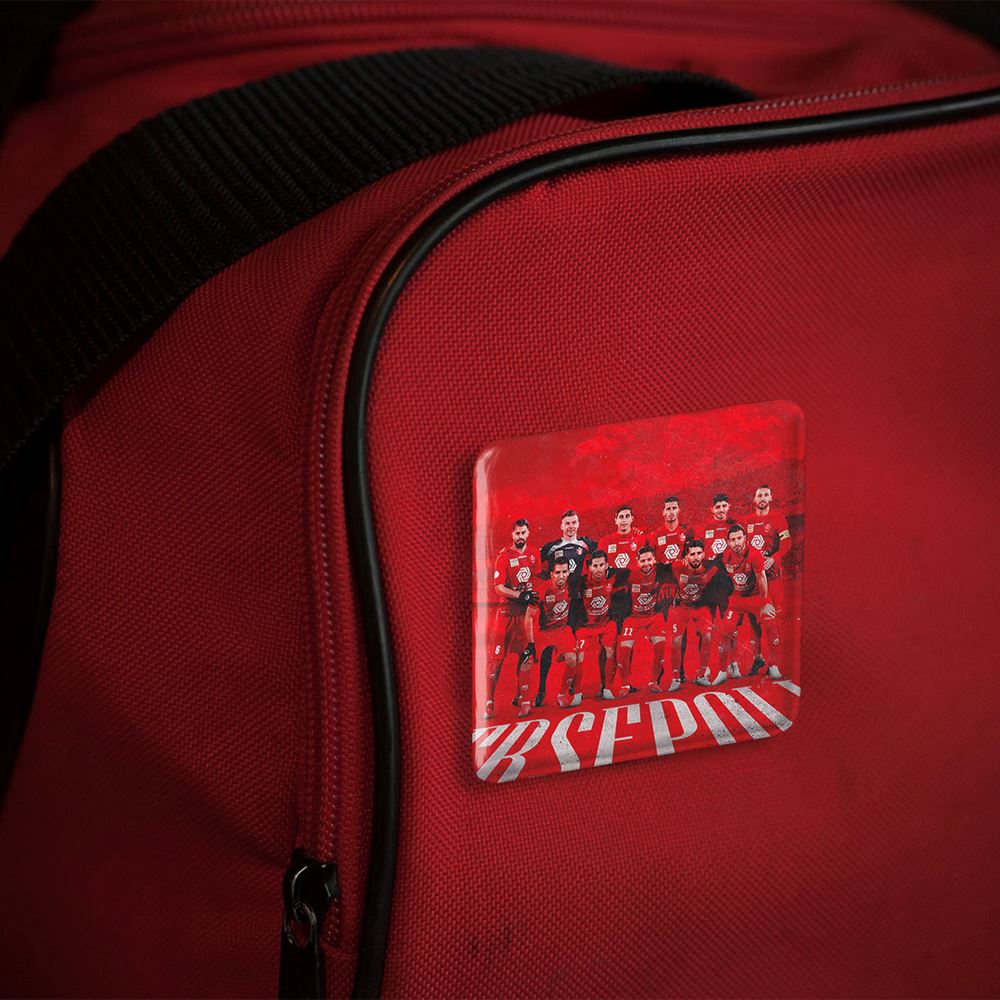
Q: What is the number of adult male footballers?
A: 11